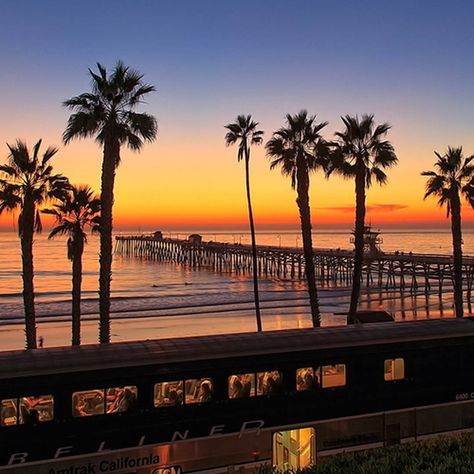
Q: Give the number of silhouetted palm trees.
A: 7